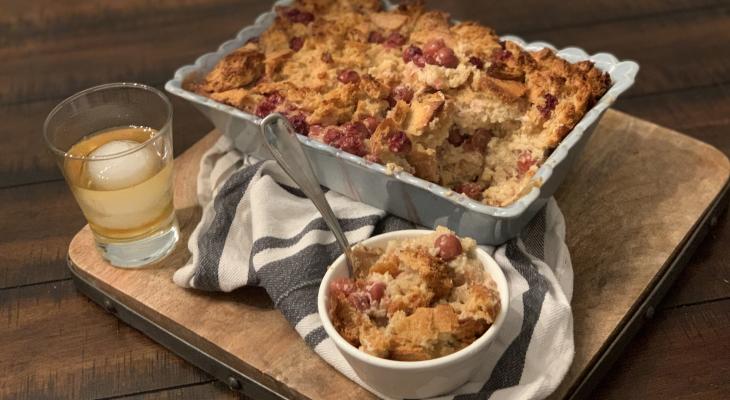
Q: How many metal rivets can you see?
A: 4